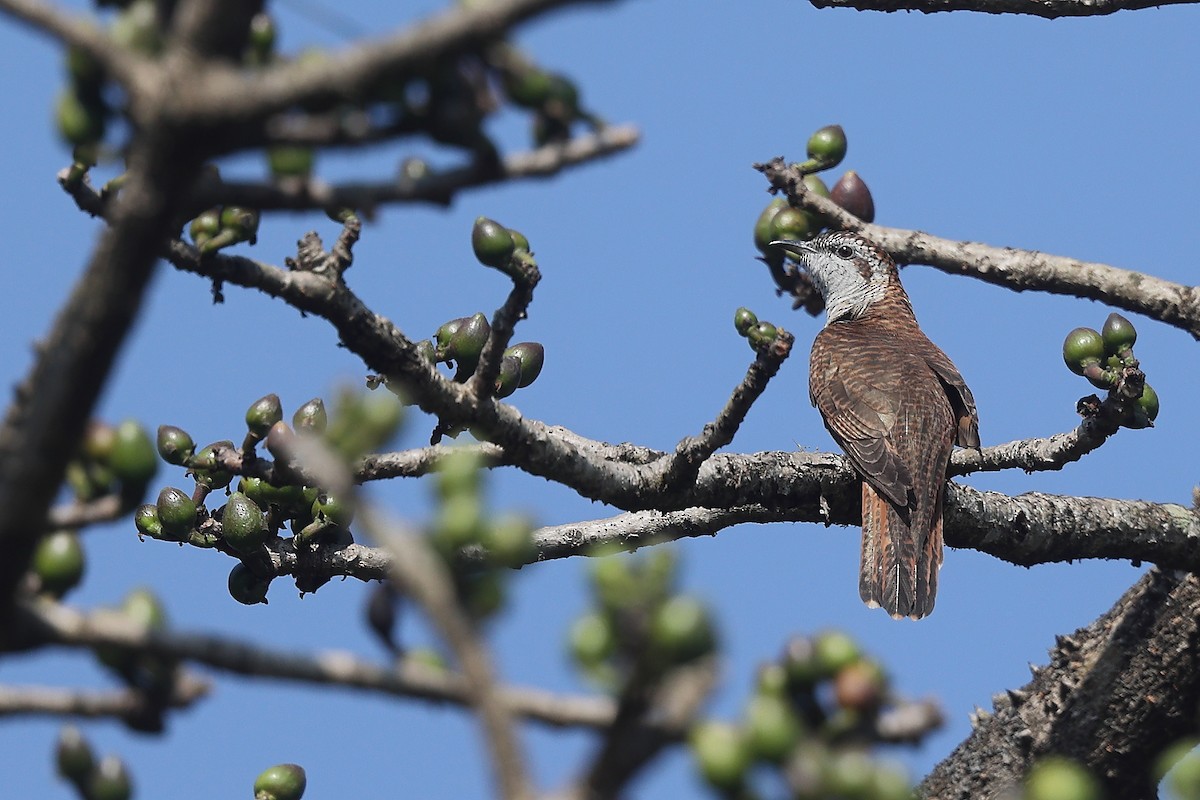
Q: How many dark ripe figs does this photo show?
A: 1